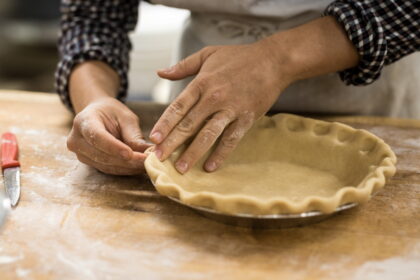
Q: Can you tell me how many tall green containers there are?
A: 0